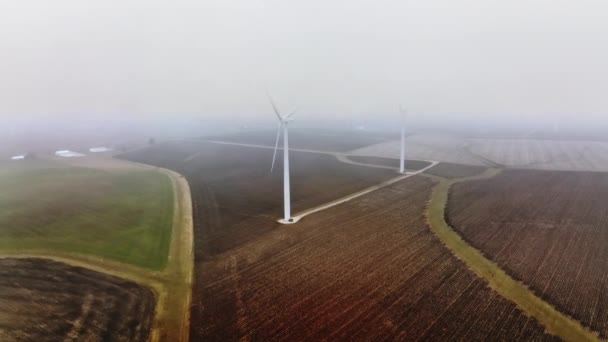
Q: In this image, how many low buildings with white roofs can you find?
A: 3